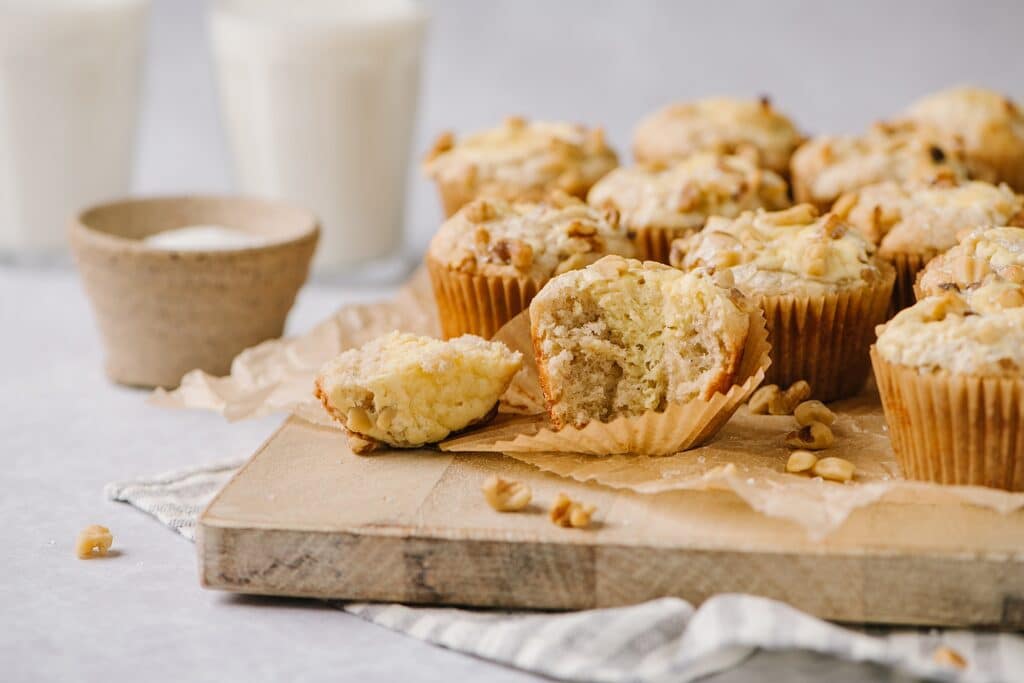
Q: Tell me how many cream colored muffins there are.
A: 11